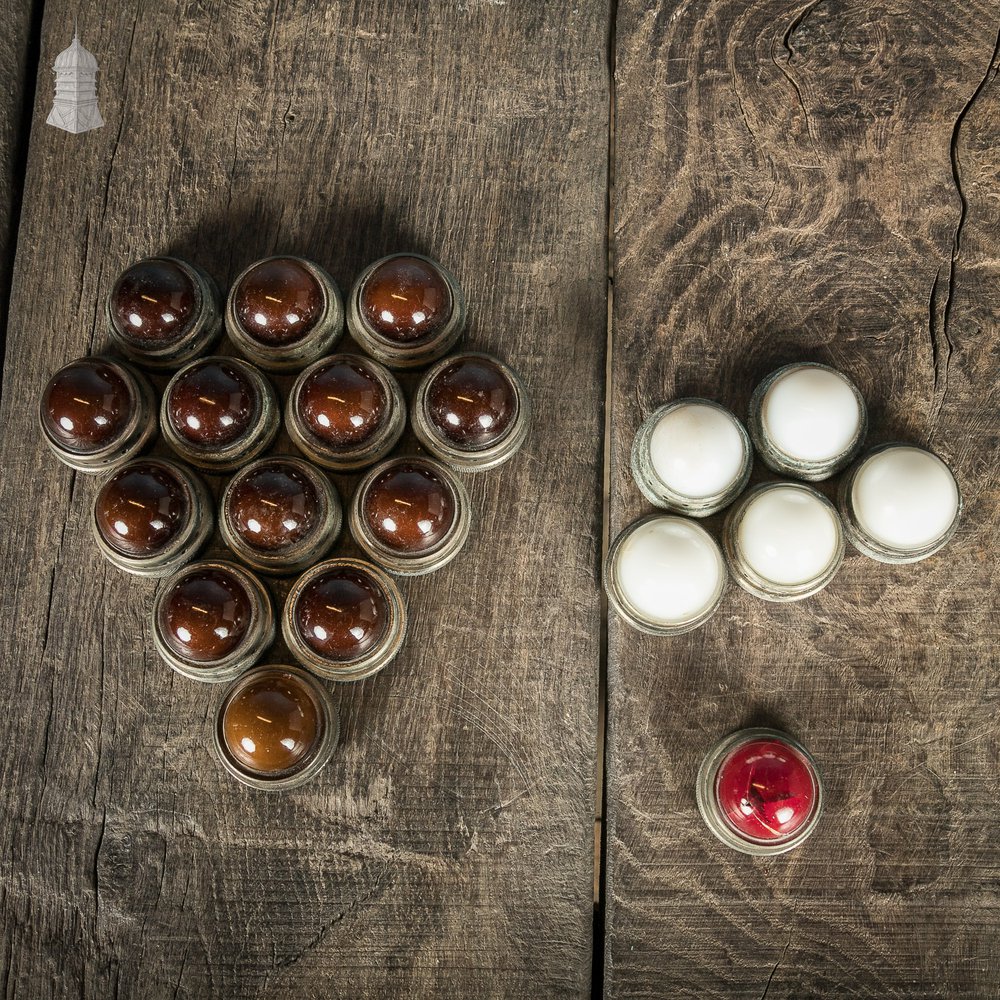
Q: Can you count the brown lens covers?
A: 13